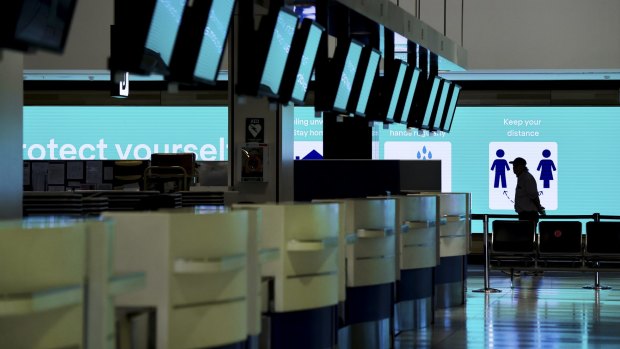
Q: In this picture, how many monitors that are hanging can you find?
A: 12